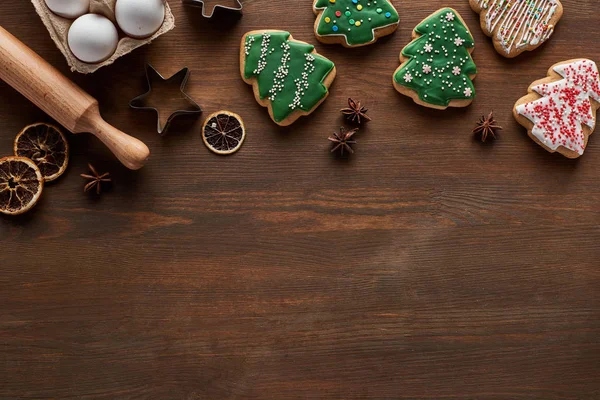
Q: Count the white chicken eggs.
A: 3